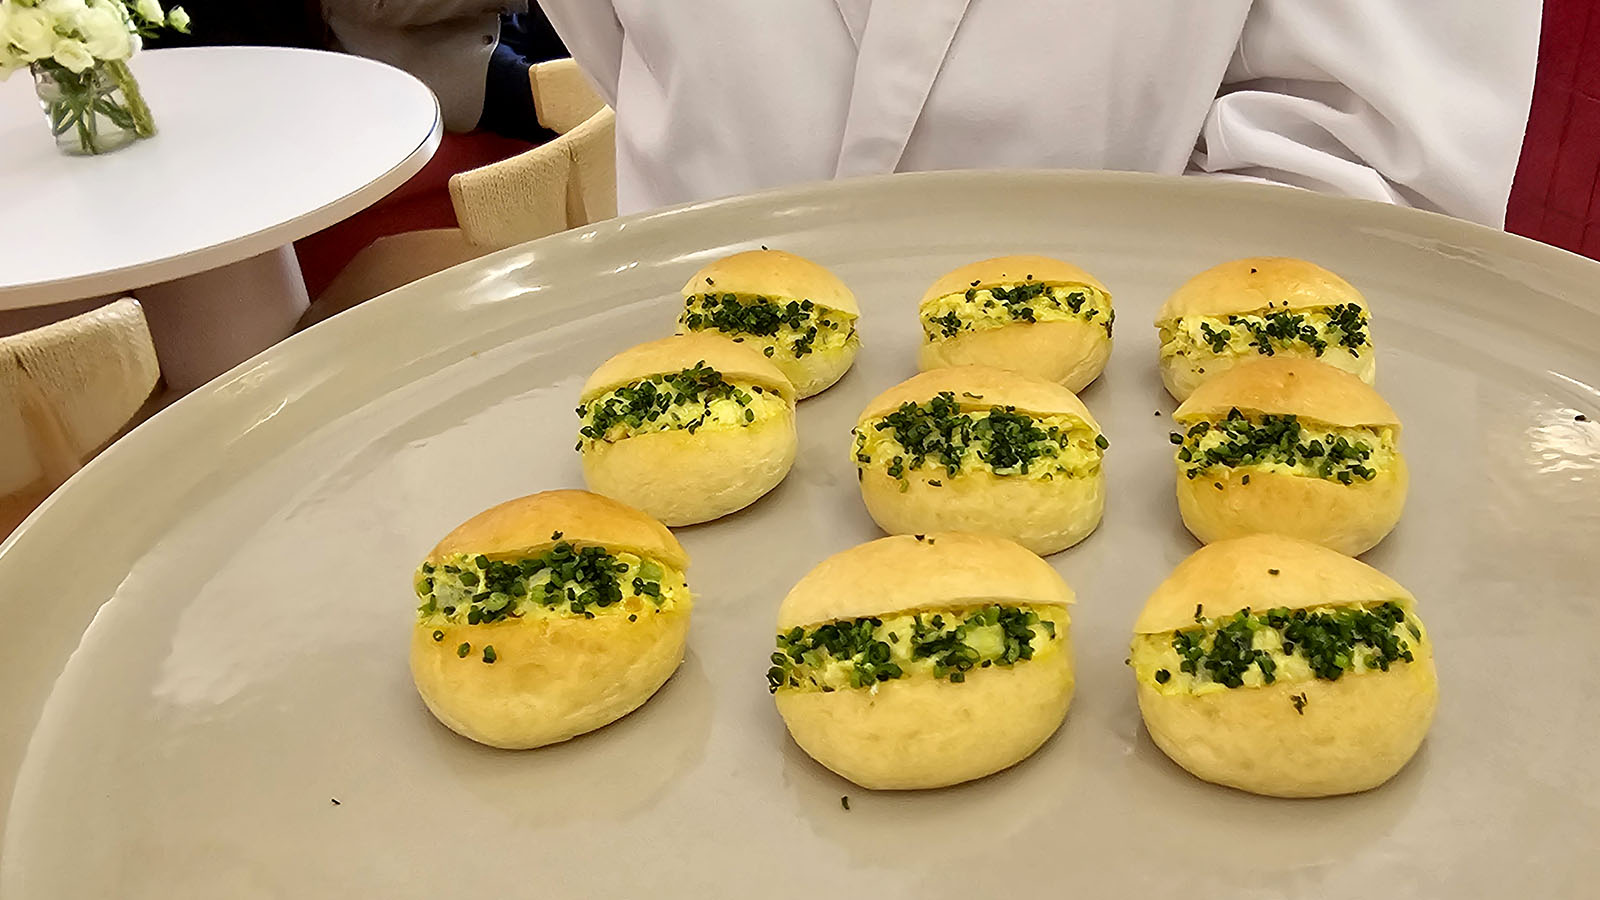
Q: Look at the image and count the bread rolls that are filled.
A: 9